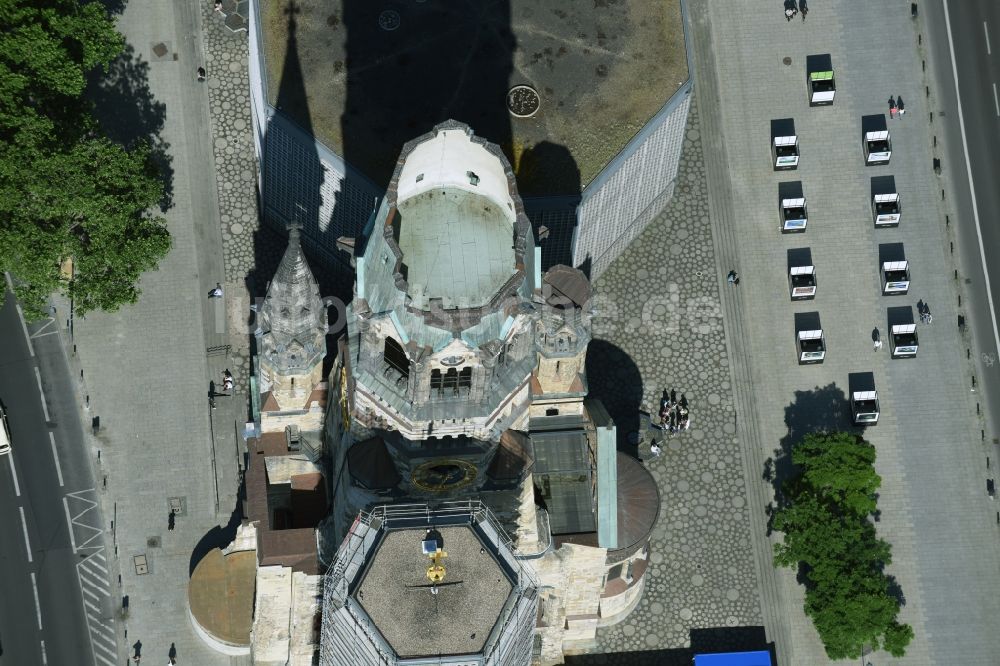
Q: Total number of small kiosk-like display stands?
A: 10